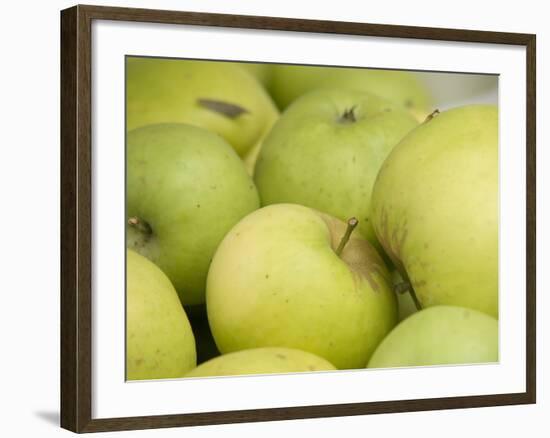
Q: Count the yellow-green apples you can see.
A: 9